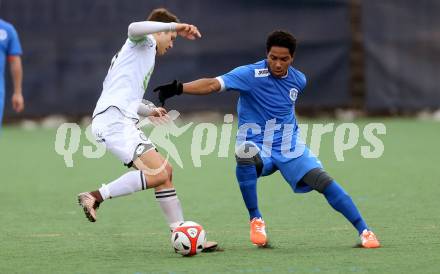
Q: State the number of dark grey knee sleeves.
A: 2